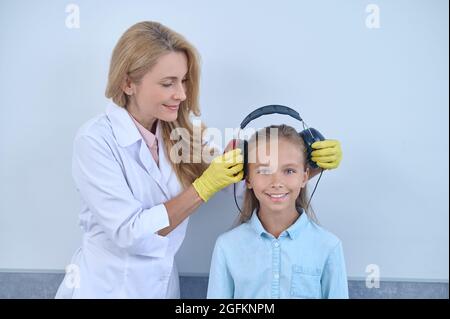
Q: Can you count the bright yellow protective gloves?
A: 2